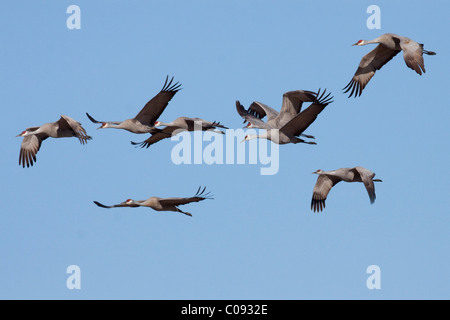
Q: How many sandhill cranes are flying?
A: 8